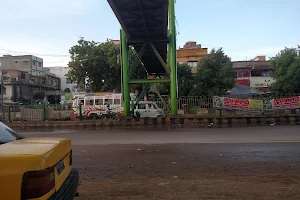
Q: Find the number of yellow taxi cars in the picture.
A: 1